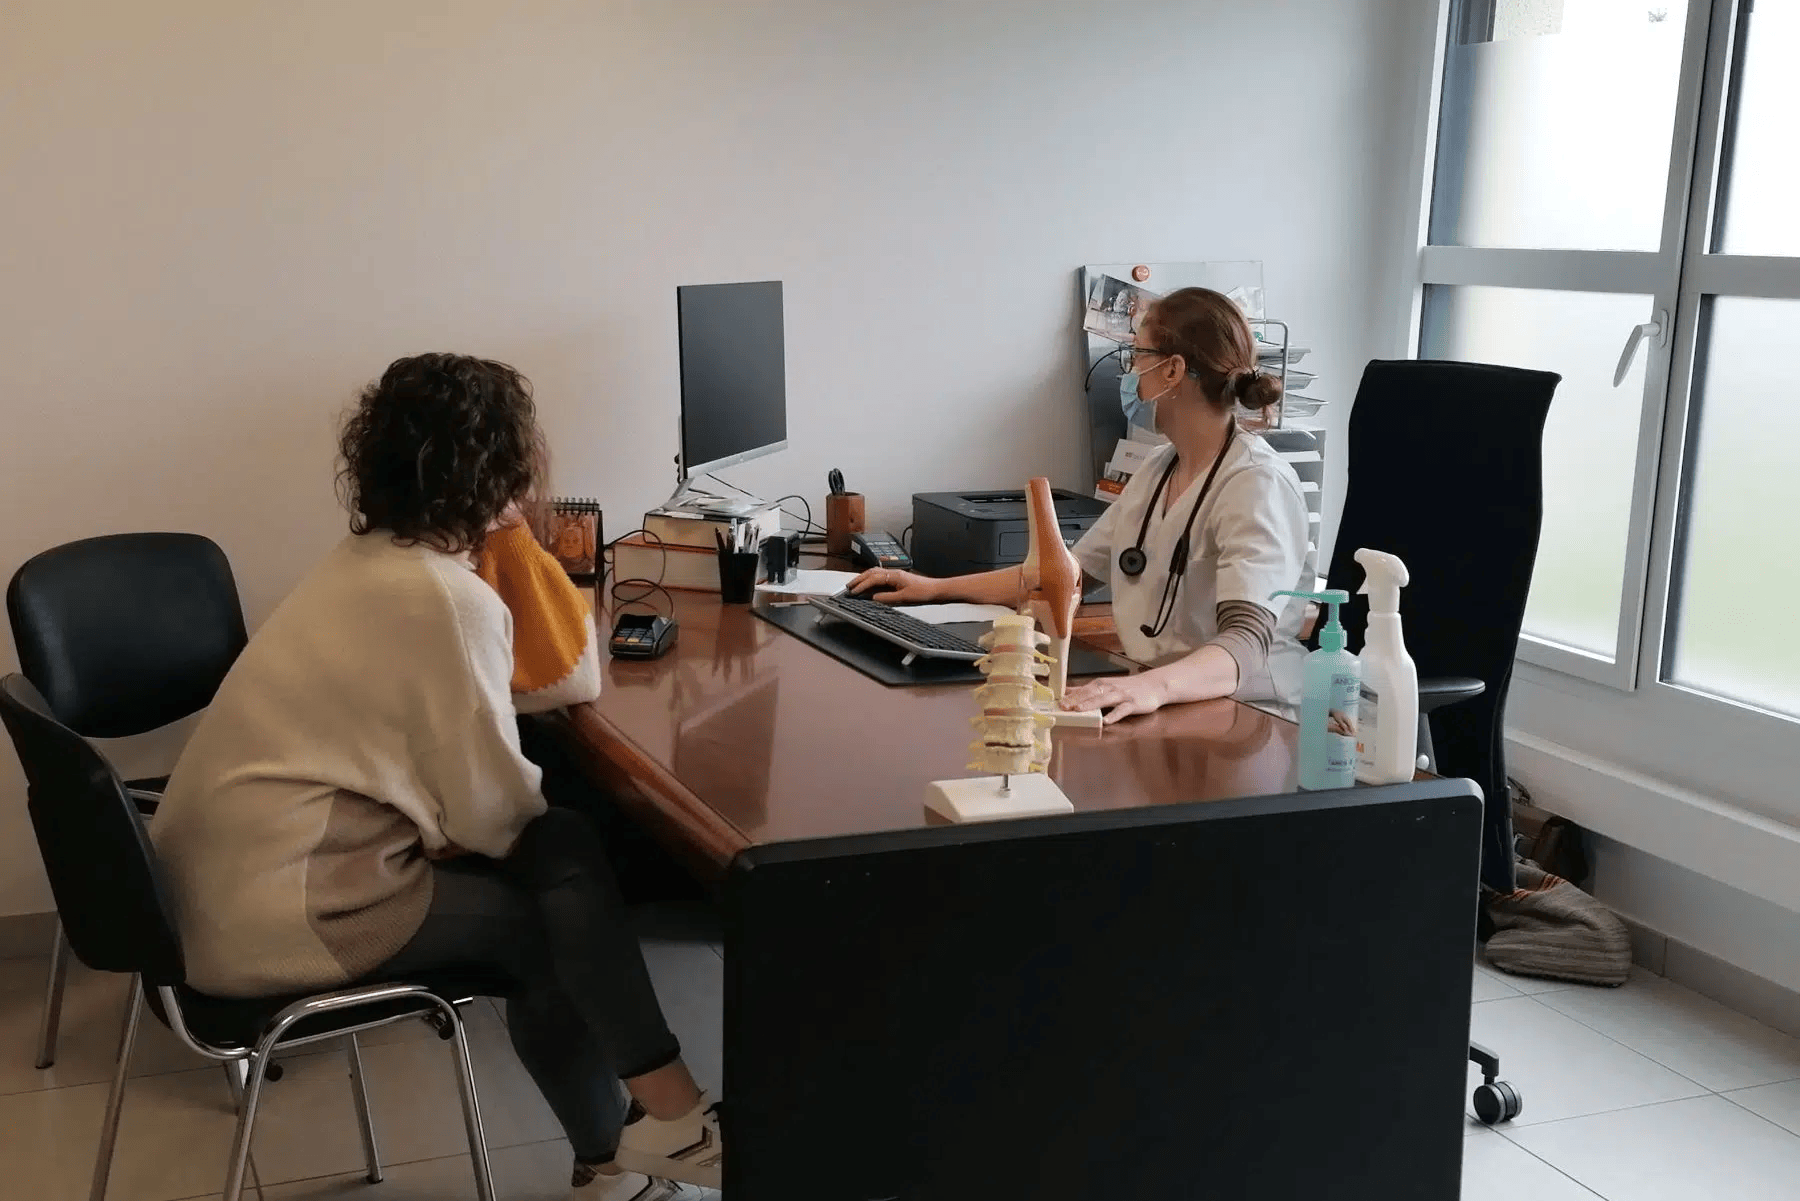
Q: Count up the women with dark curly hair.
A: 1